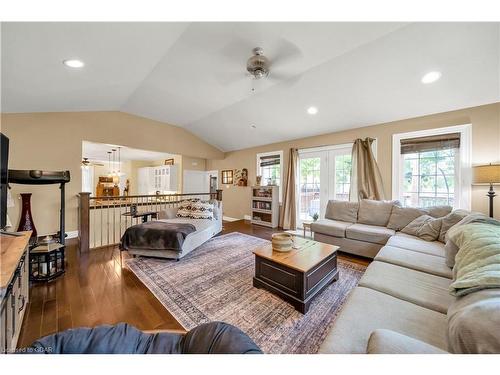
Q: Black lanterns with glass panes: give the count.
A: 1